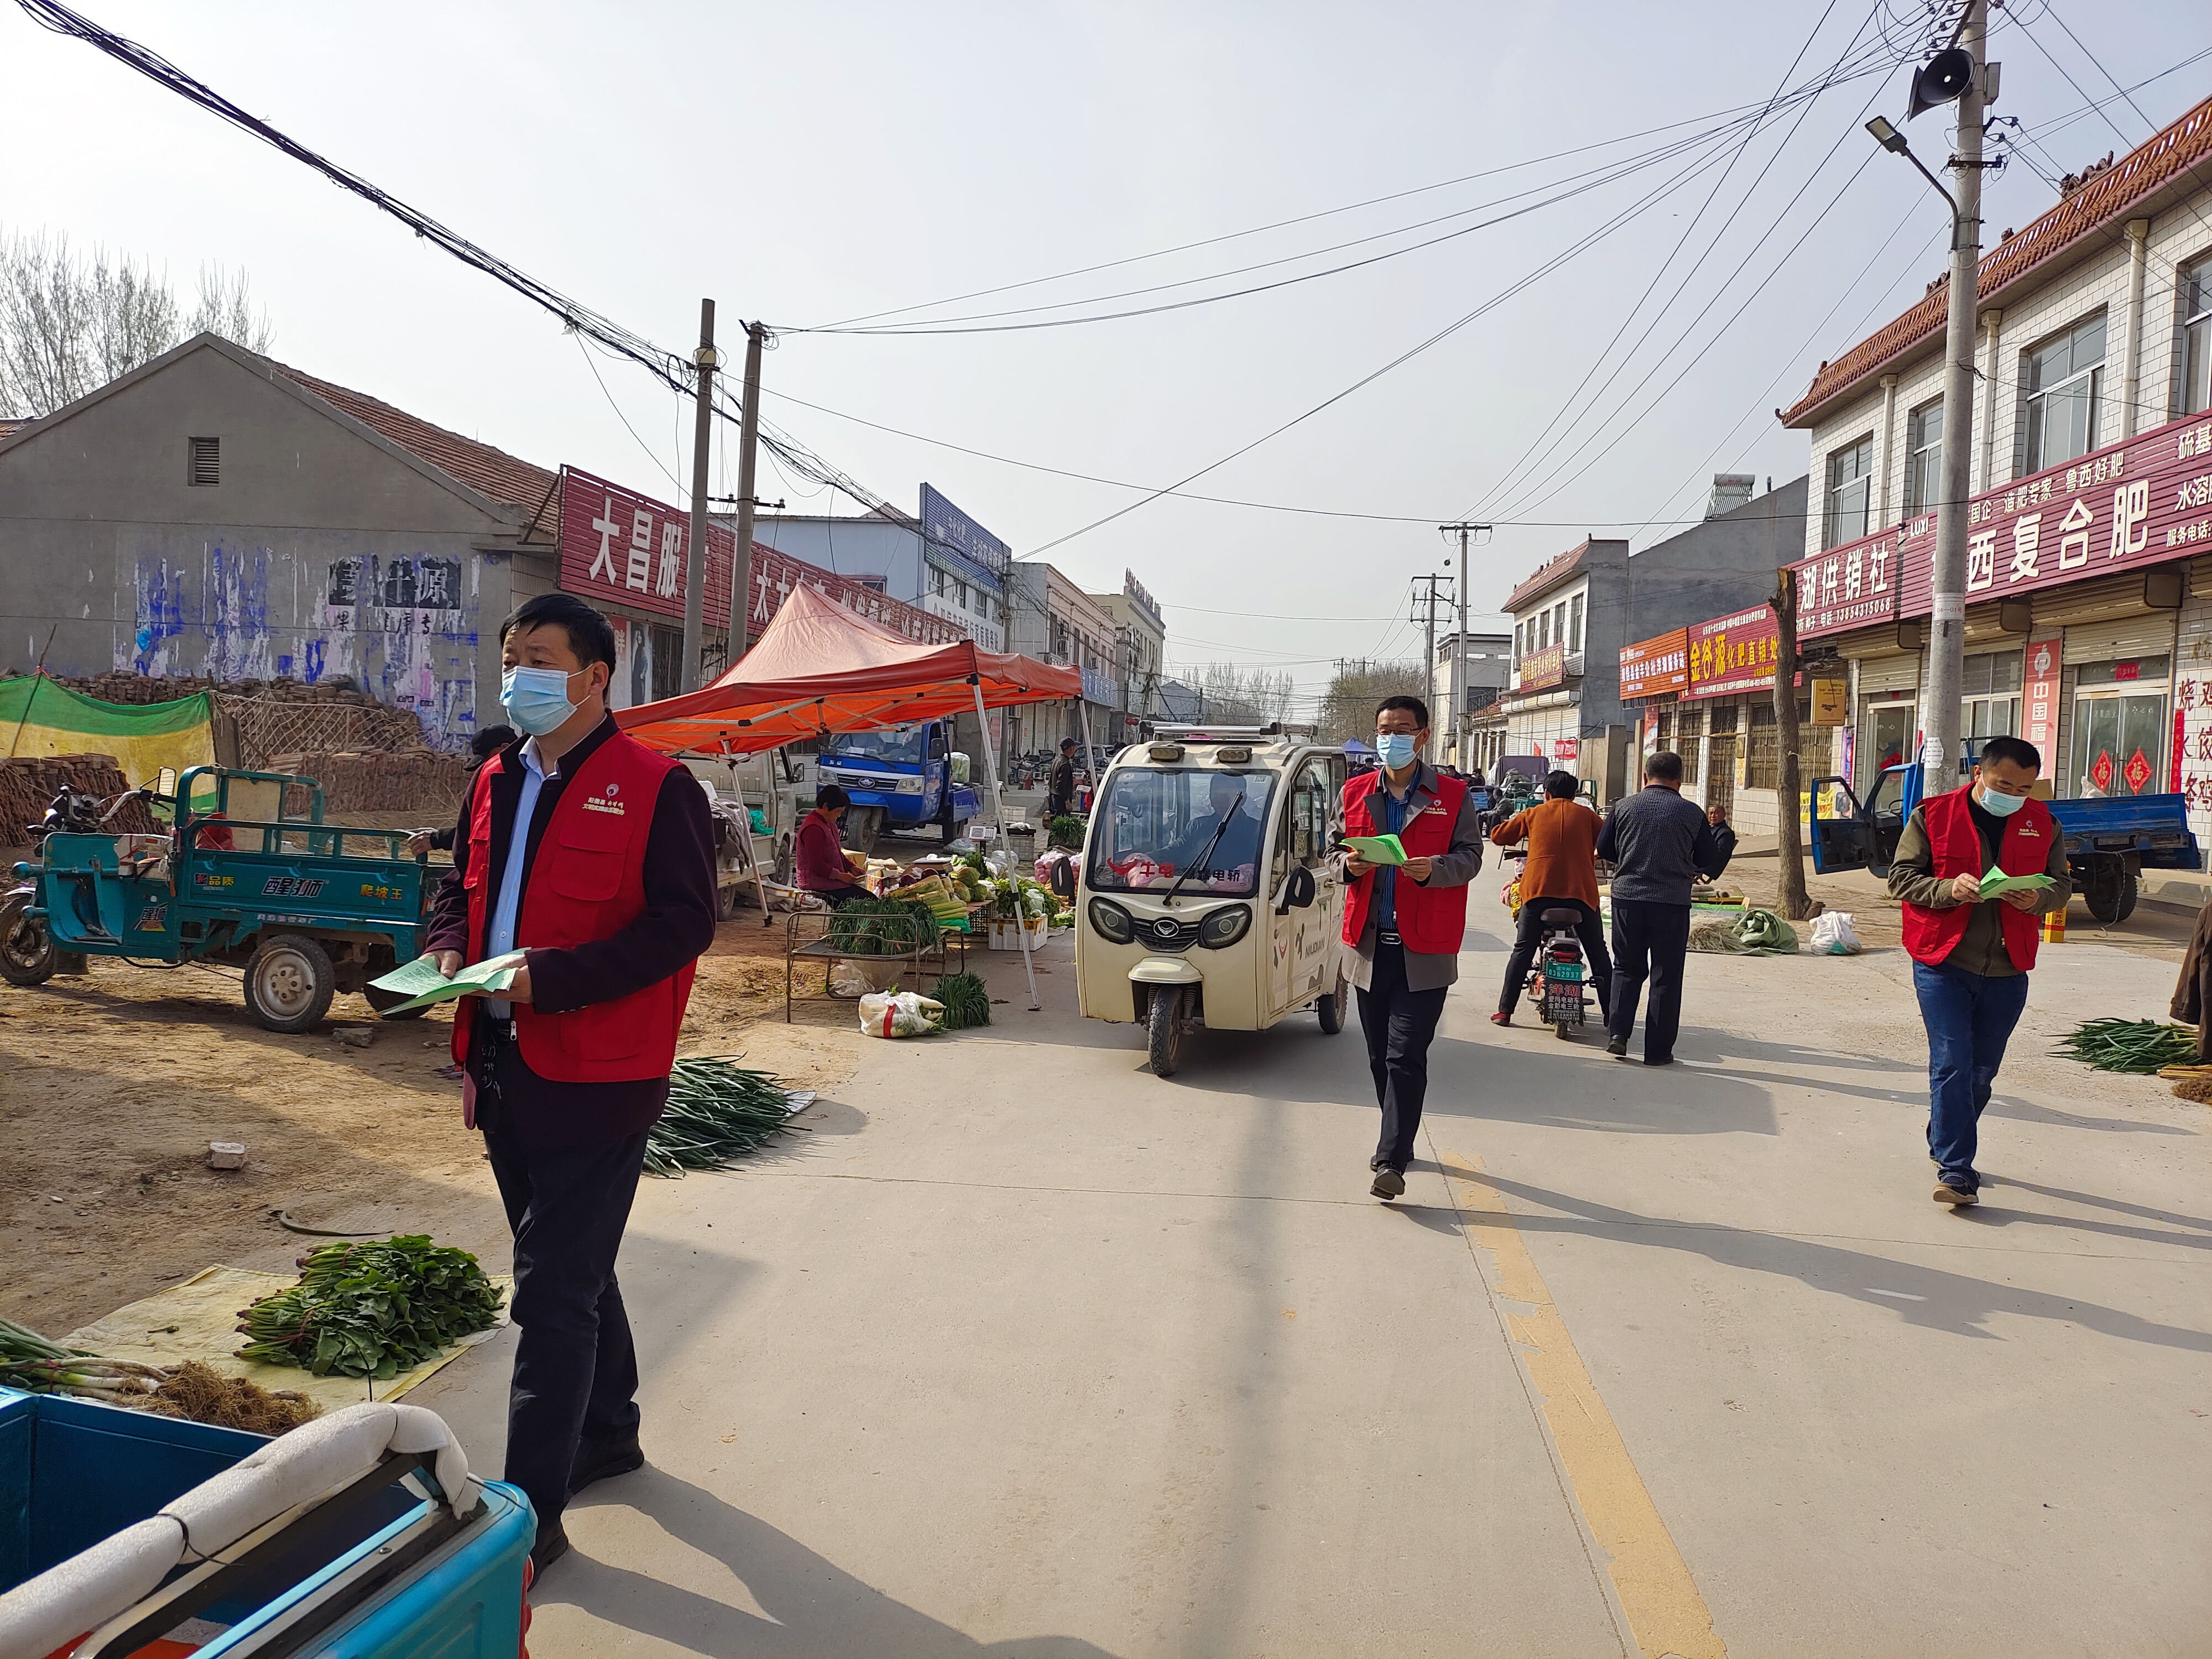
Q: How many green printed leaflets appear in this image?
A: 3